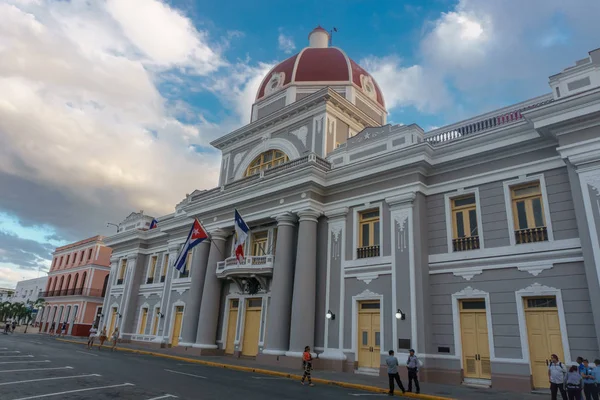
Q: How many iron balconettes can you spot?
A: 7